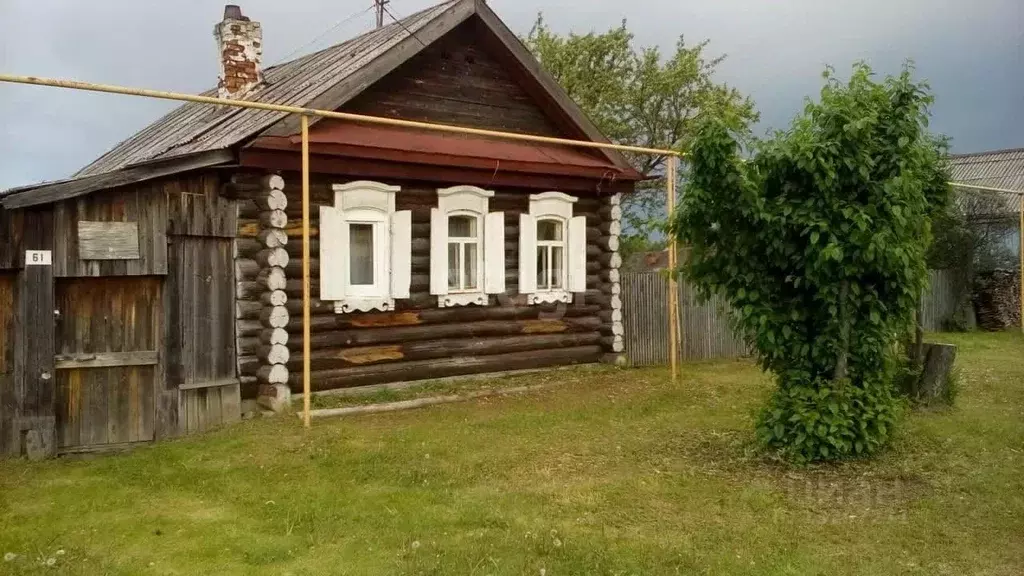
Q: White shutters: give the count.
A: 6